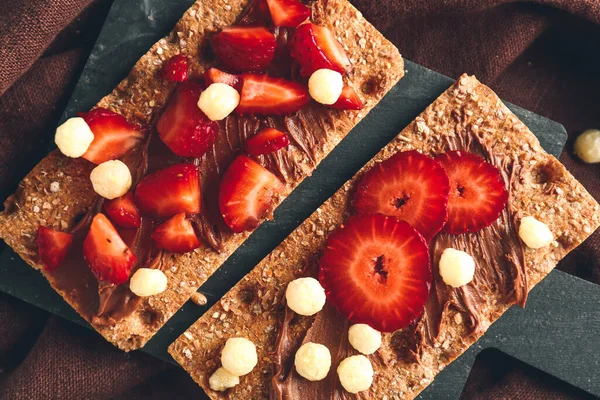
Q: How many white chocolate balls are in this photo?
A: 14